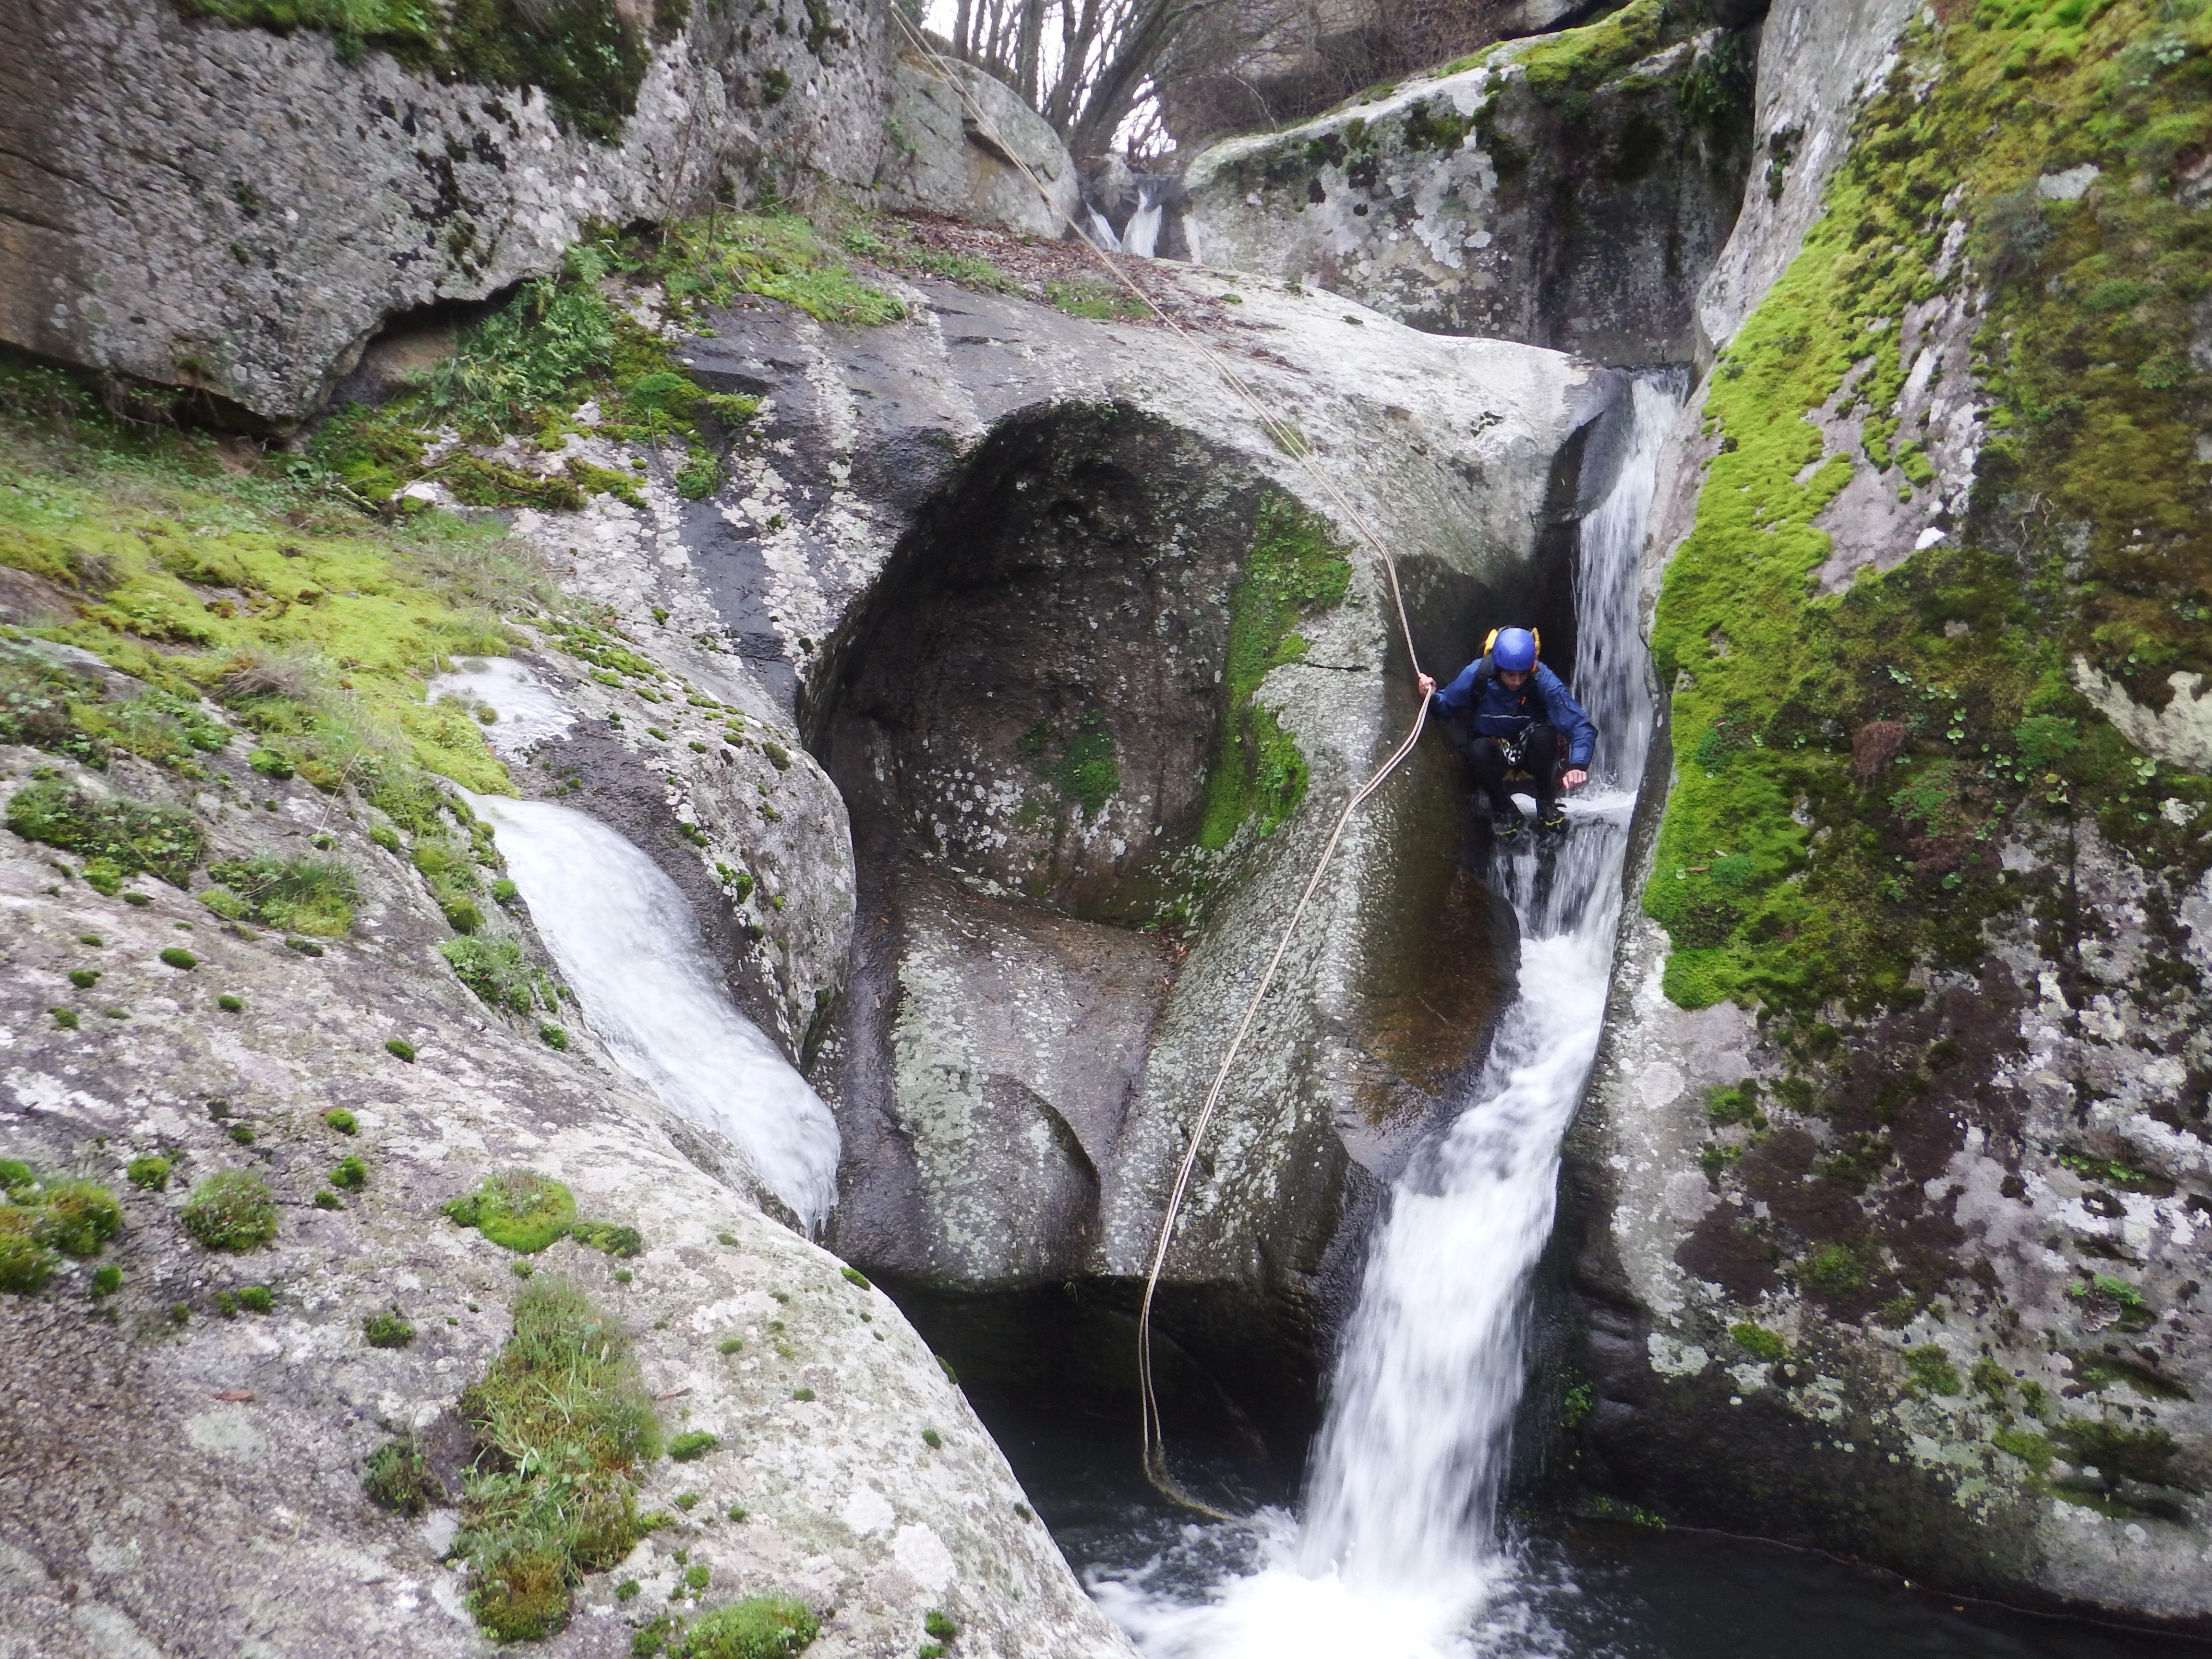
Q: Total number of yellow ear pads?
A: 2